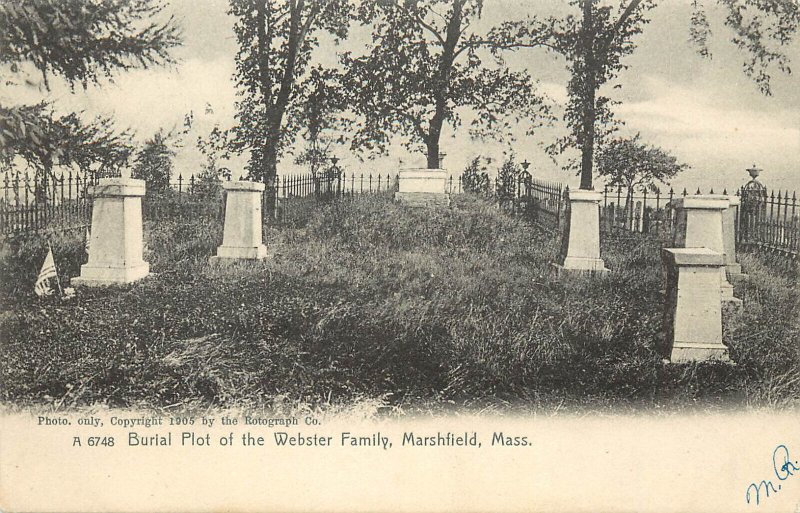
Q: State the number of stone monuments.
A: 7